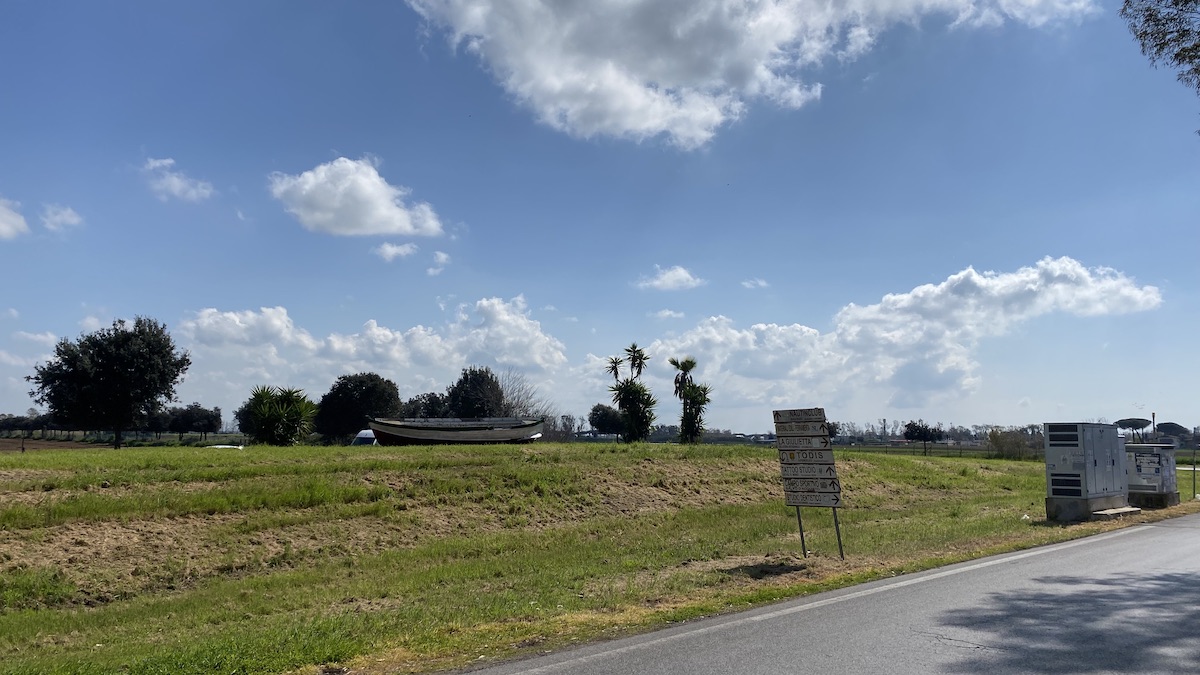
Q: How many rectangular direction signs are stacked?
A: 7